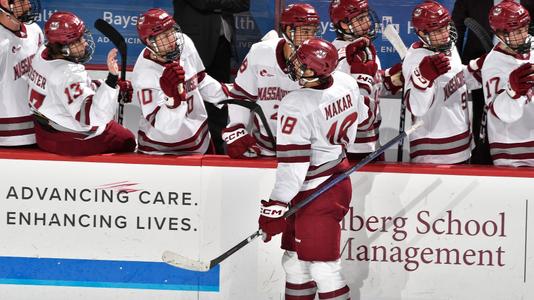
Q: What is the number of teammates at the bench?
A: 7